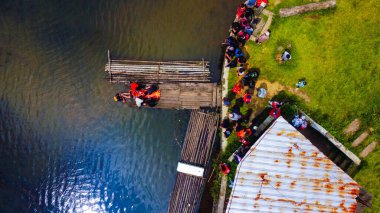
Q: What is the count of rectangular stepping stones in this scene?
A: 3